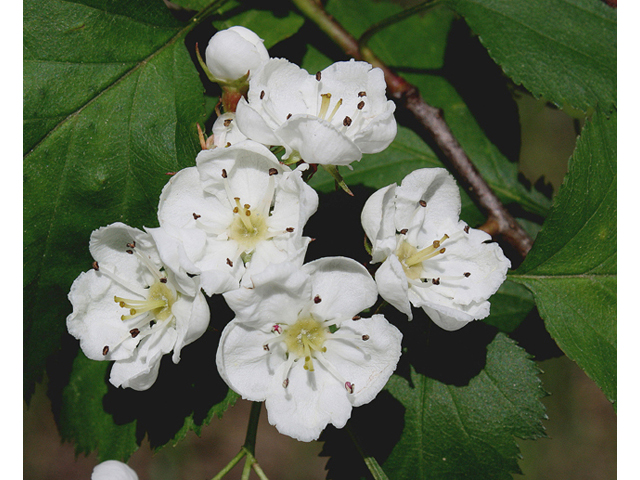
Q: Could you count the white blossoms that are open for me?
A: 5